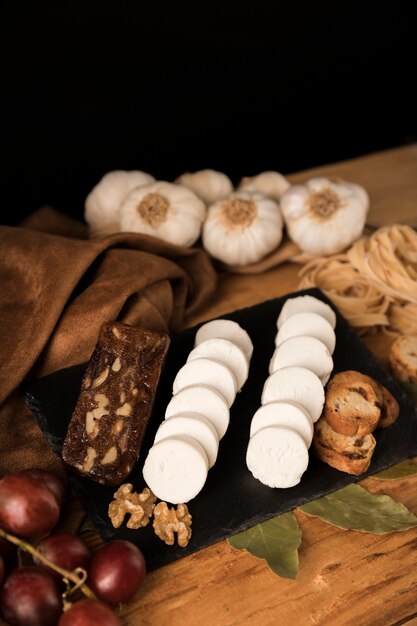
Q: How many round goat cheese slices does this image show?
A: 12